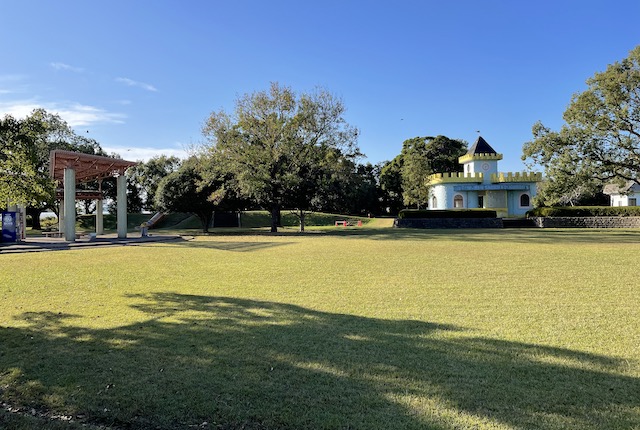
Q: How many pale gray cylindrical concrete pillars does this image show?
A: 4